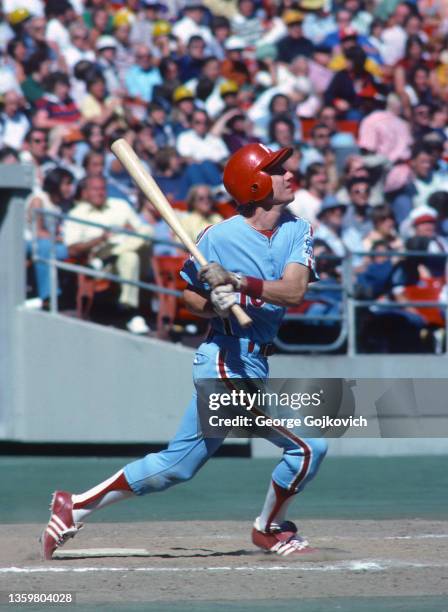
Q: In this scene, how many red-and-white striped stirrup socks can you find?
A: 2